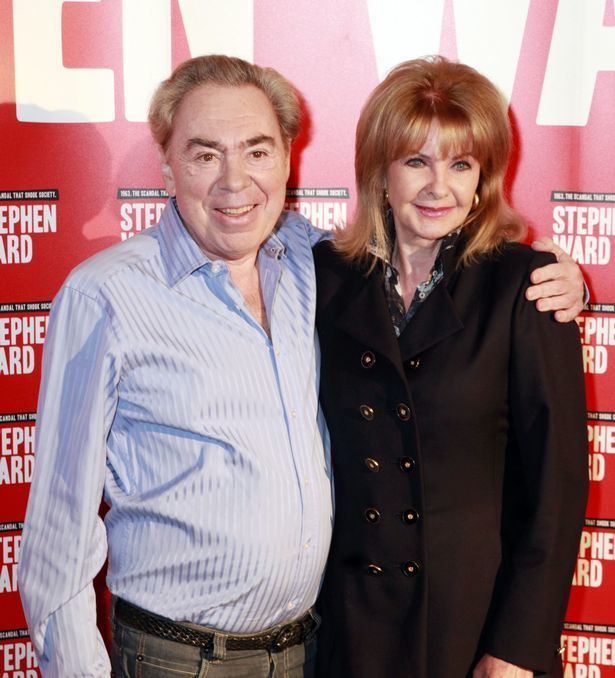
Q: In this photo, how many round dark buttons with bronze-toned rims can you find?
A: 10